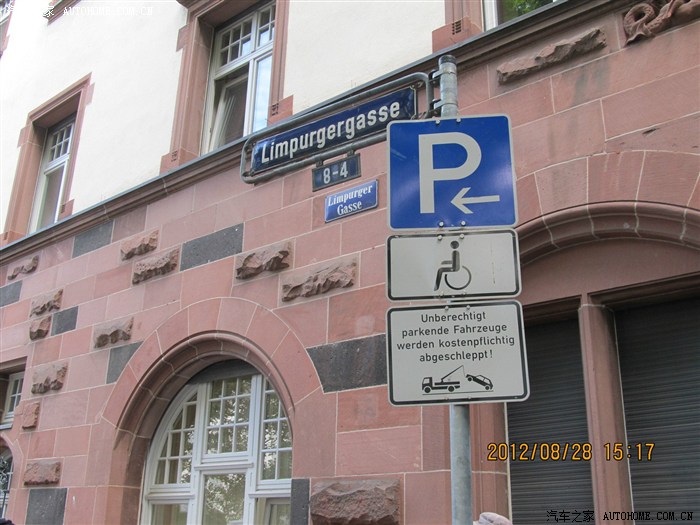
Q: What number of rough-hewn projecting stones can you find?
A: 13